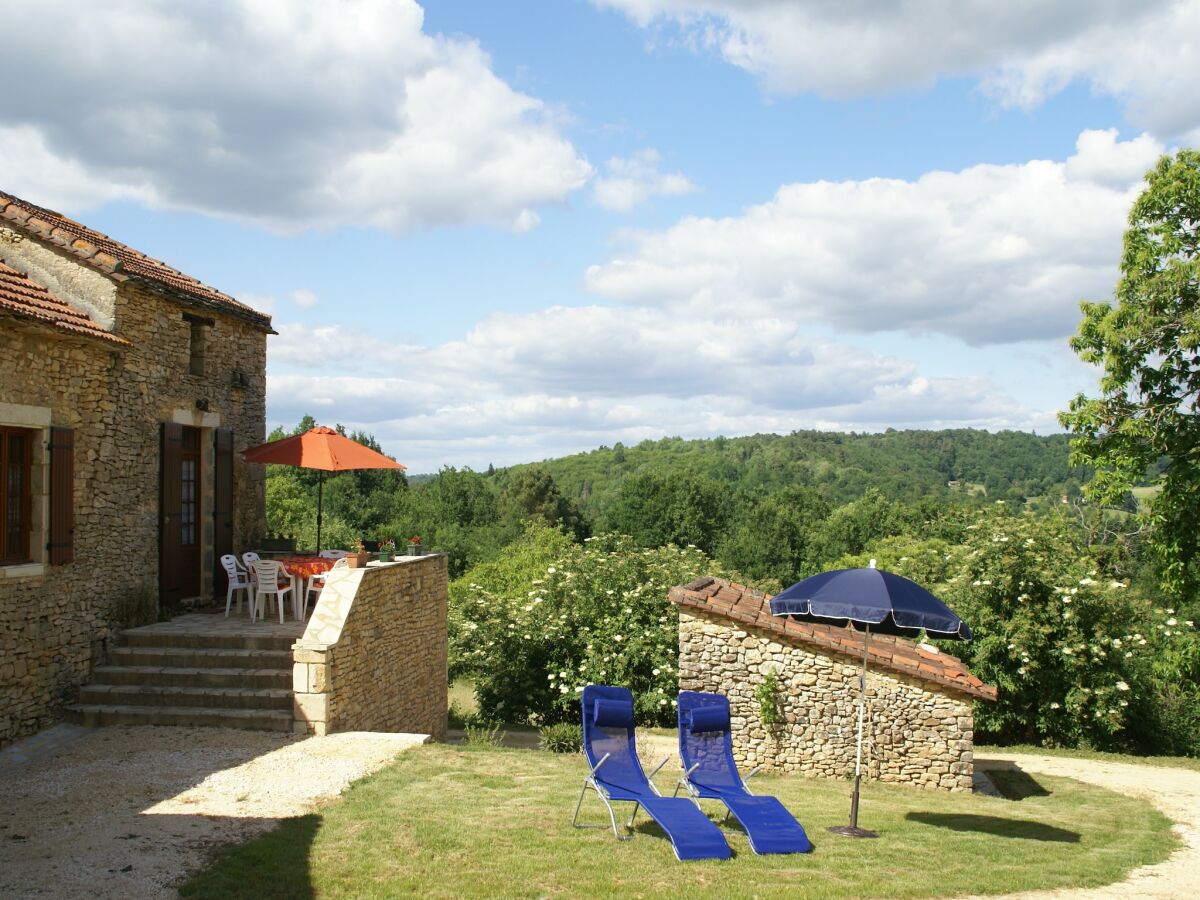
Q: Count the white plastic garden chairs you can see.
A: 5